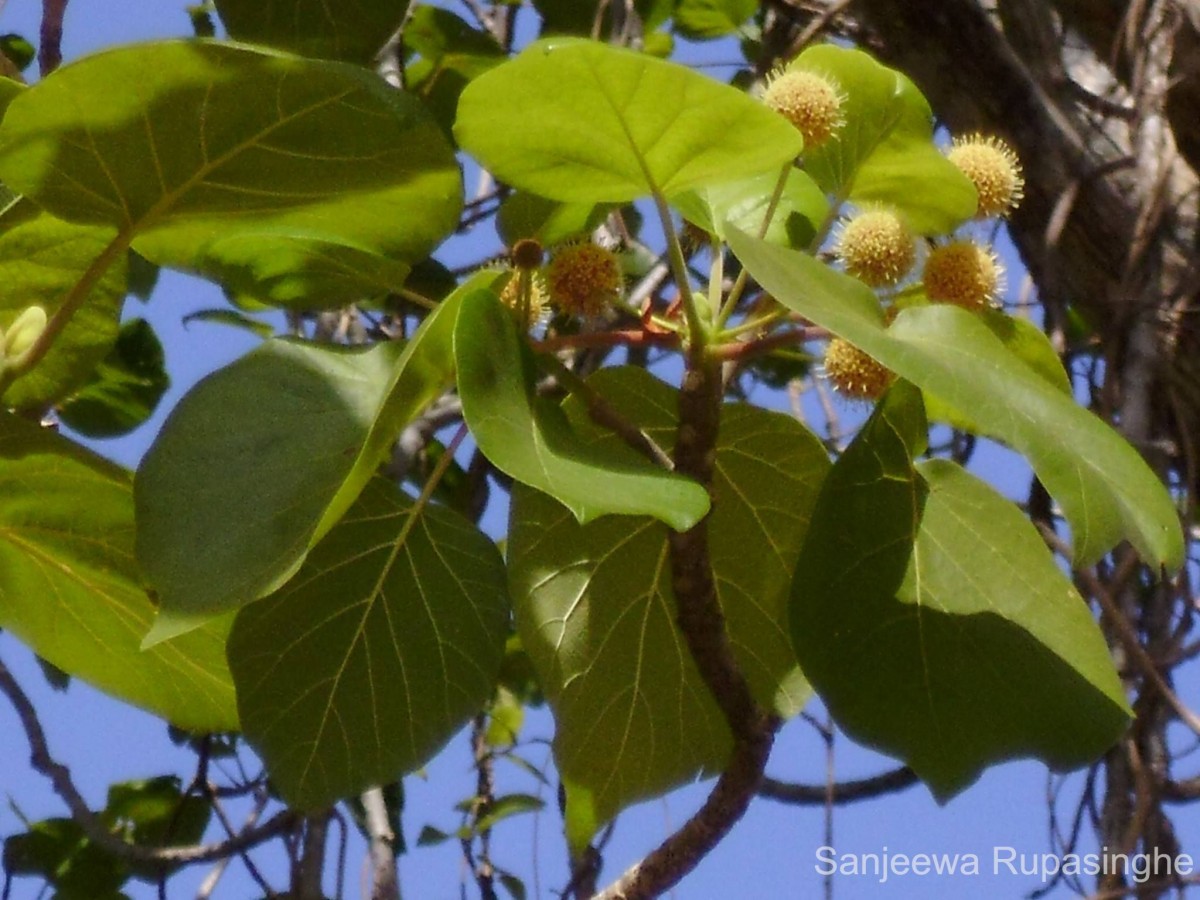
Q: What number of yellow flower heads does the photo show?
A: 7